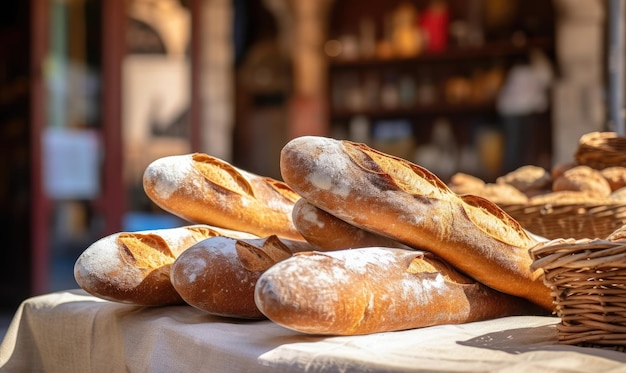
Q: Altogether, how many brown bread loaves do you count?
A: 6